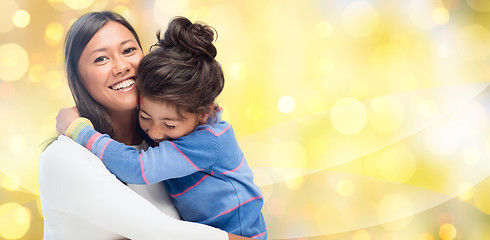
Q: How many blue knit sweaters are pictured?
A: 1